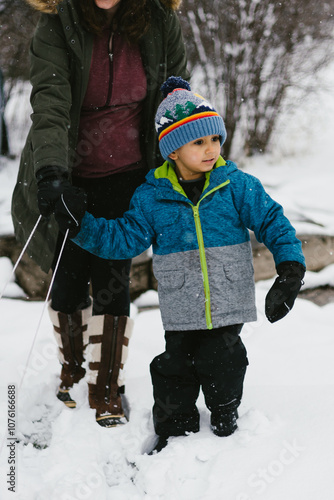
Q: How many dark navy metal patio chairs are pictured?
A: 0